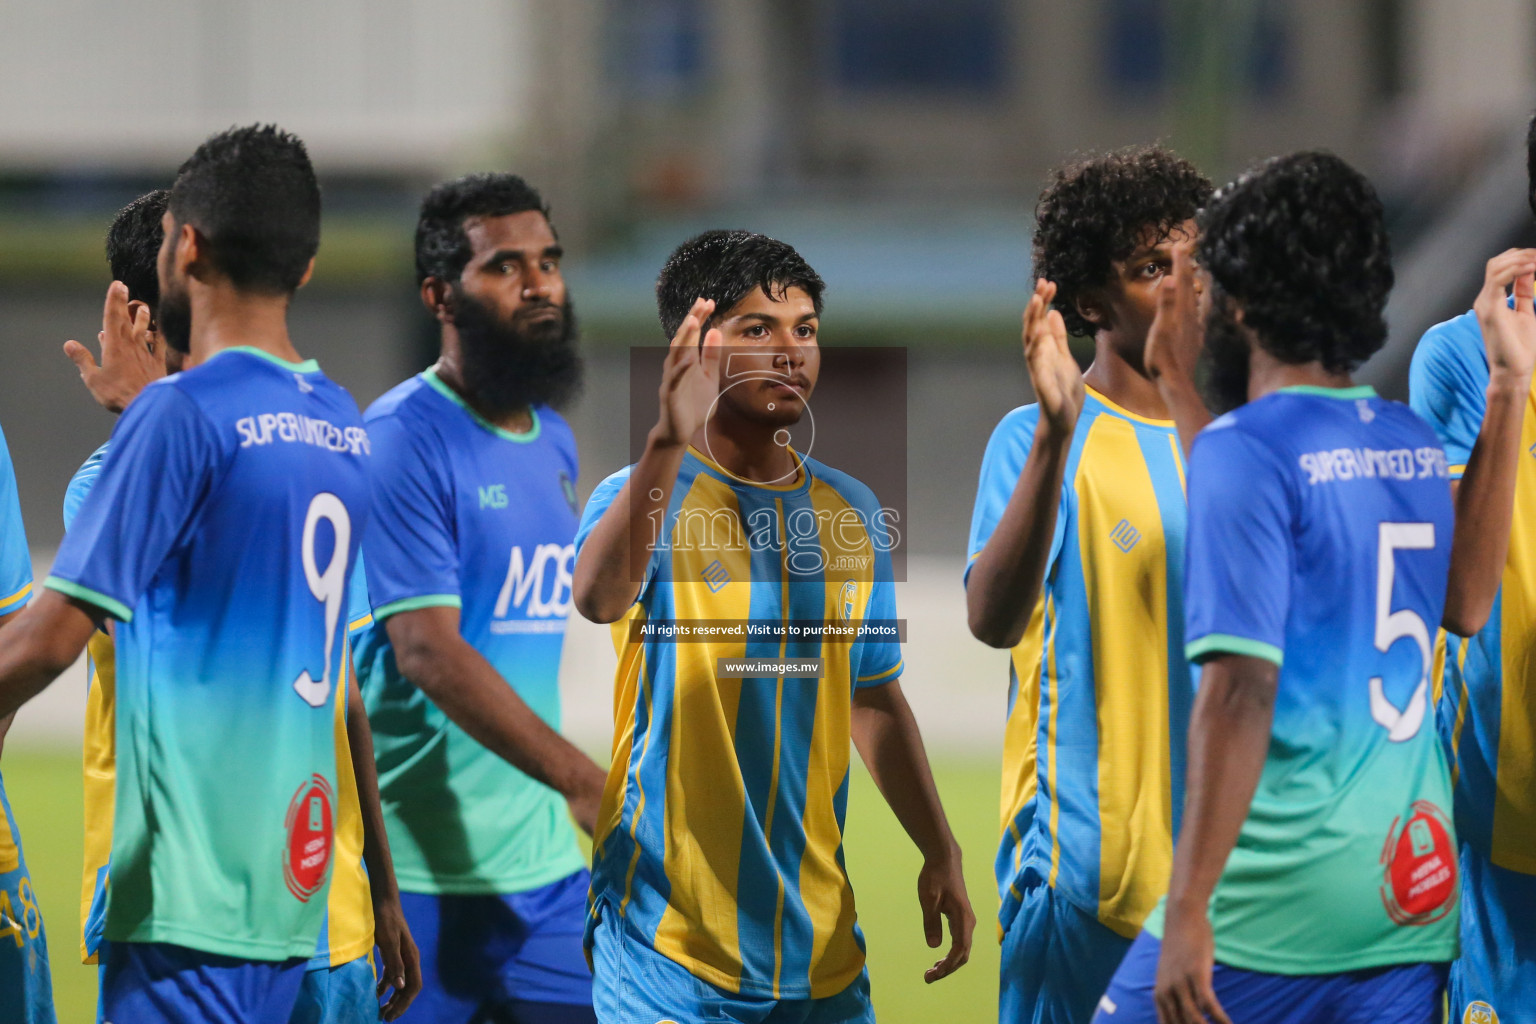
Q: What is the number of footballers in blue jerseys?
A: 3